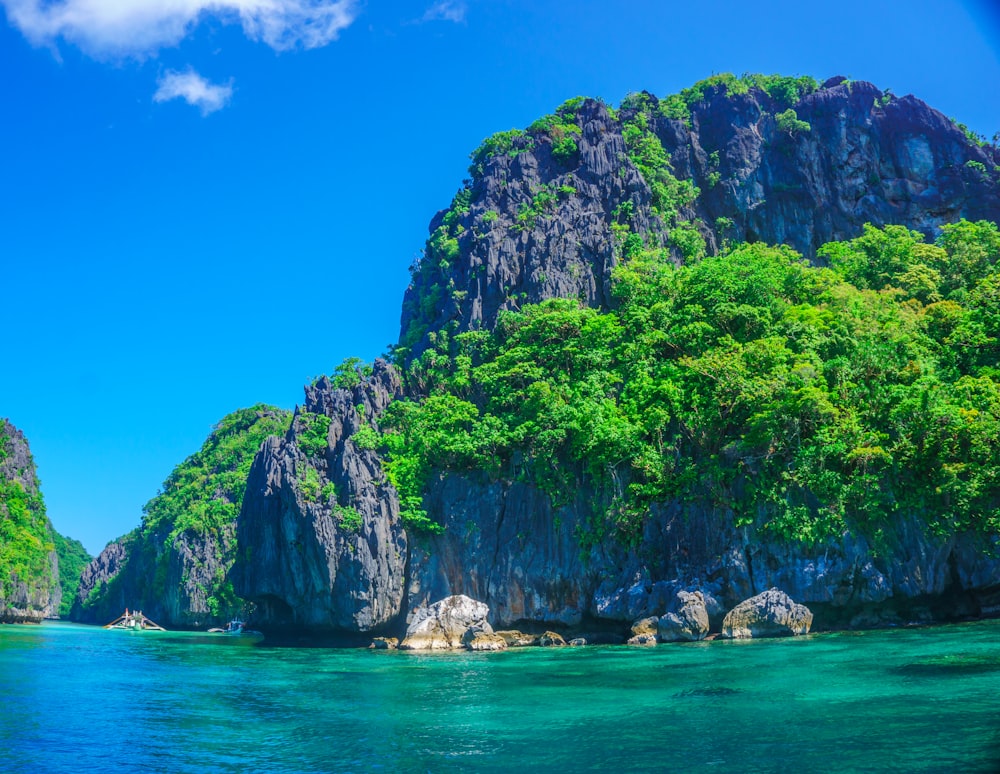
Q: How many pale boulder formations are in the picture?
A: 3